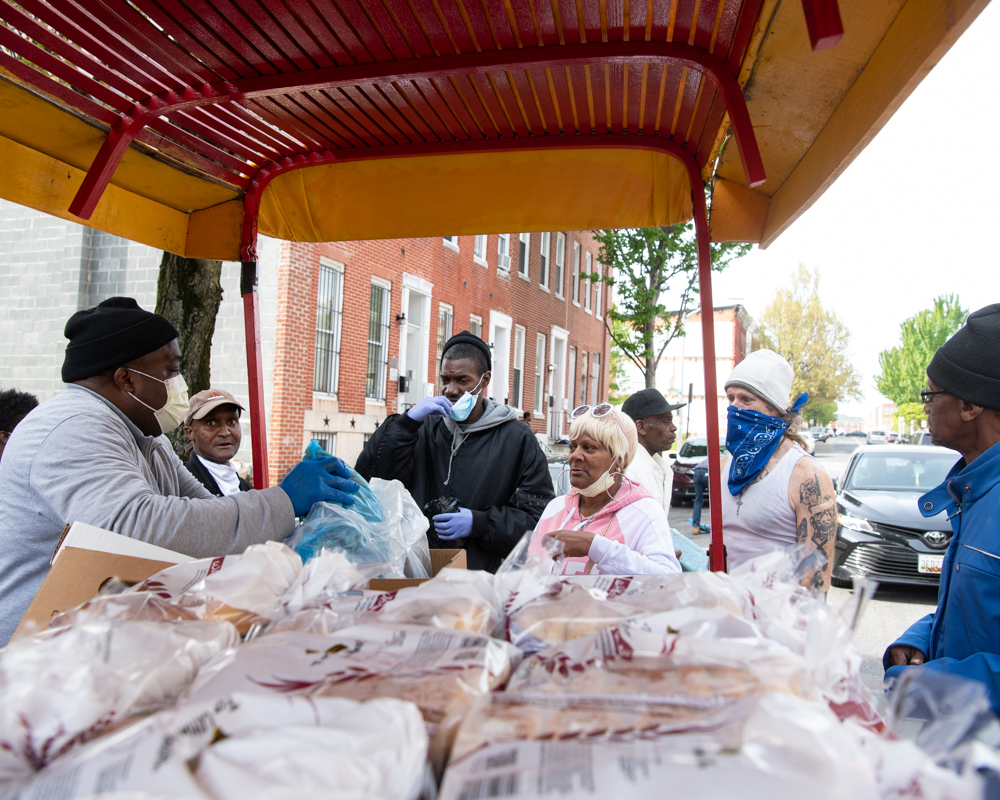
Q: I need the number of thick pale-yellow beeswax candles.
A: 0